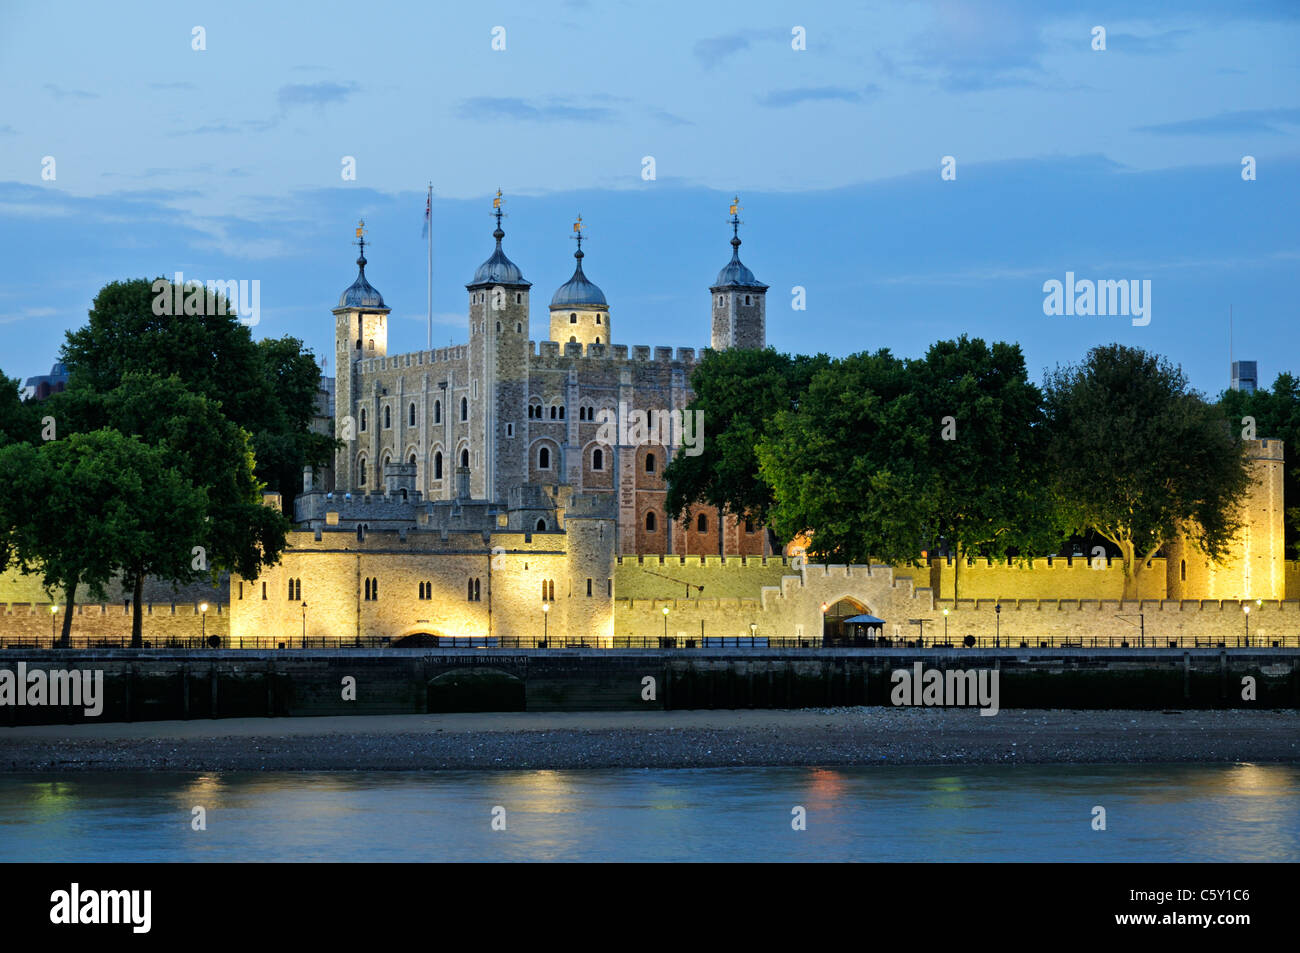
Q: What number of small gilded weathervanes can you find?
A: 4